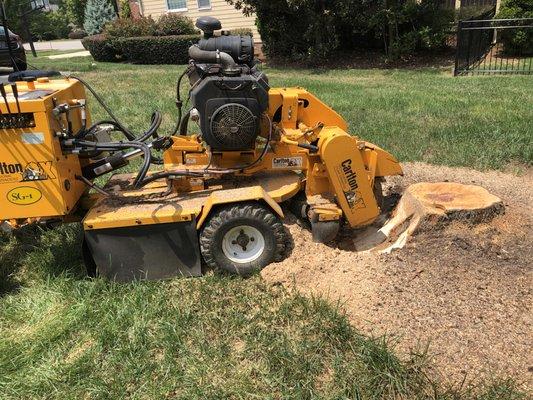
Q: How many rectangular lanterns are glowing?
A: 0